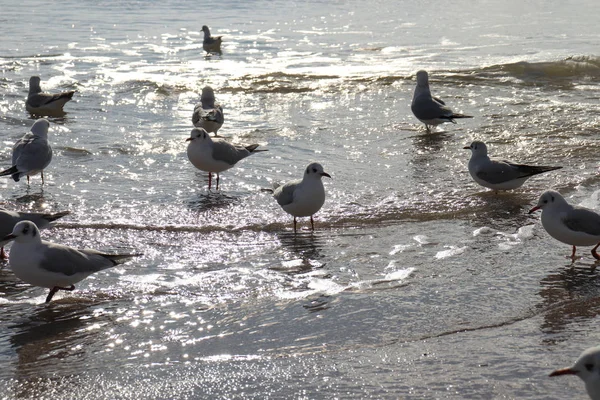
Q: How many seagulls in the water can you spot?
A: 12